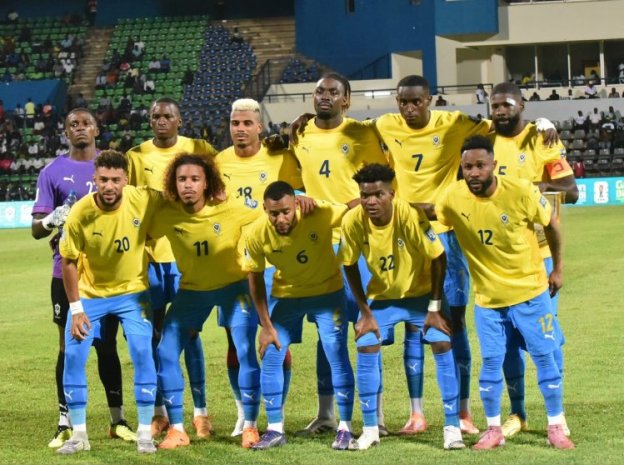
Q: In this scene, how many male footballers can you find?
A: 11